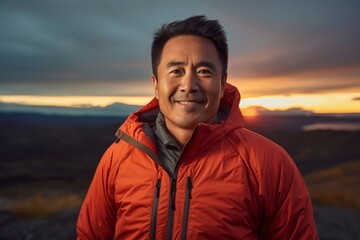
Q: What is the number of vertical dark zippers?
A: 3